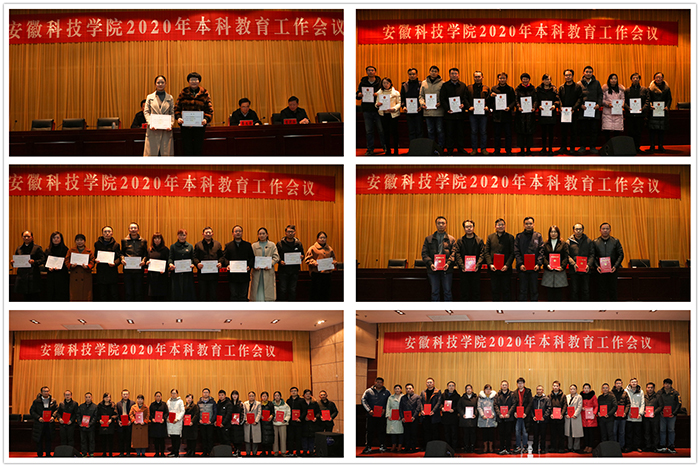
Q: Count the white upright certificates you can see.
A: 14